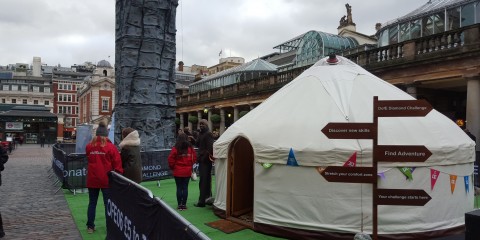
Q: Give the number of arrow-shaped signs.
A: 5